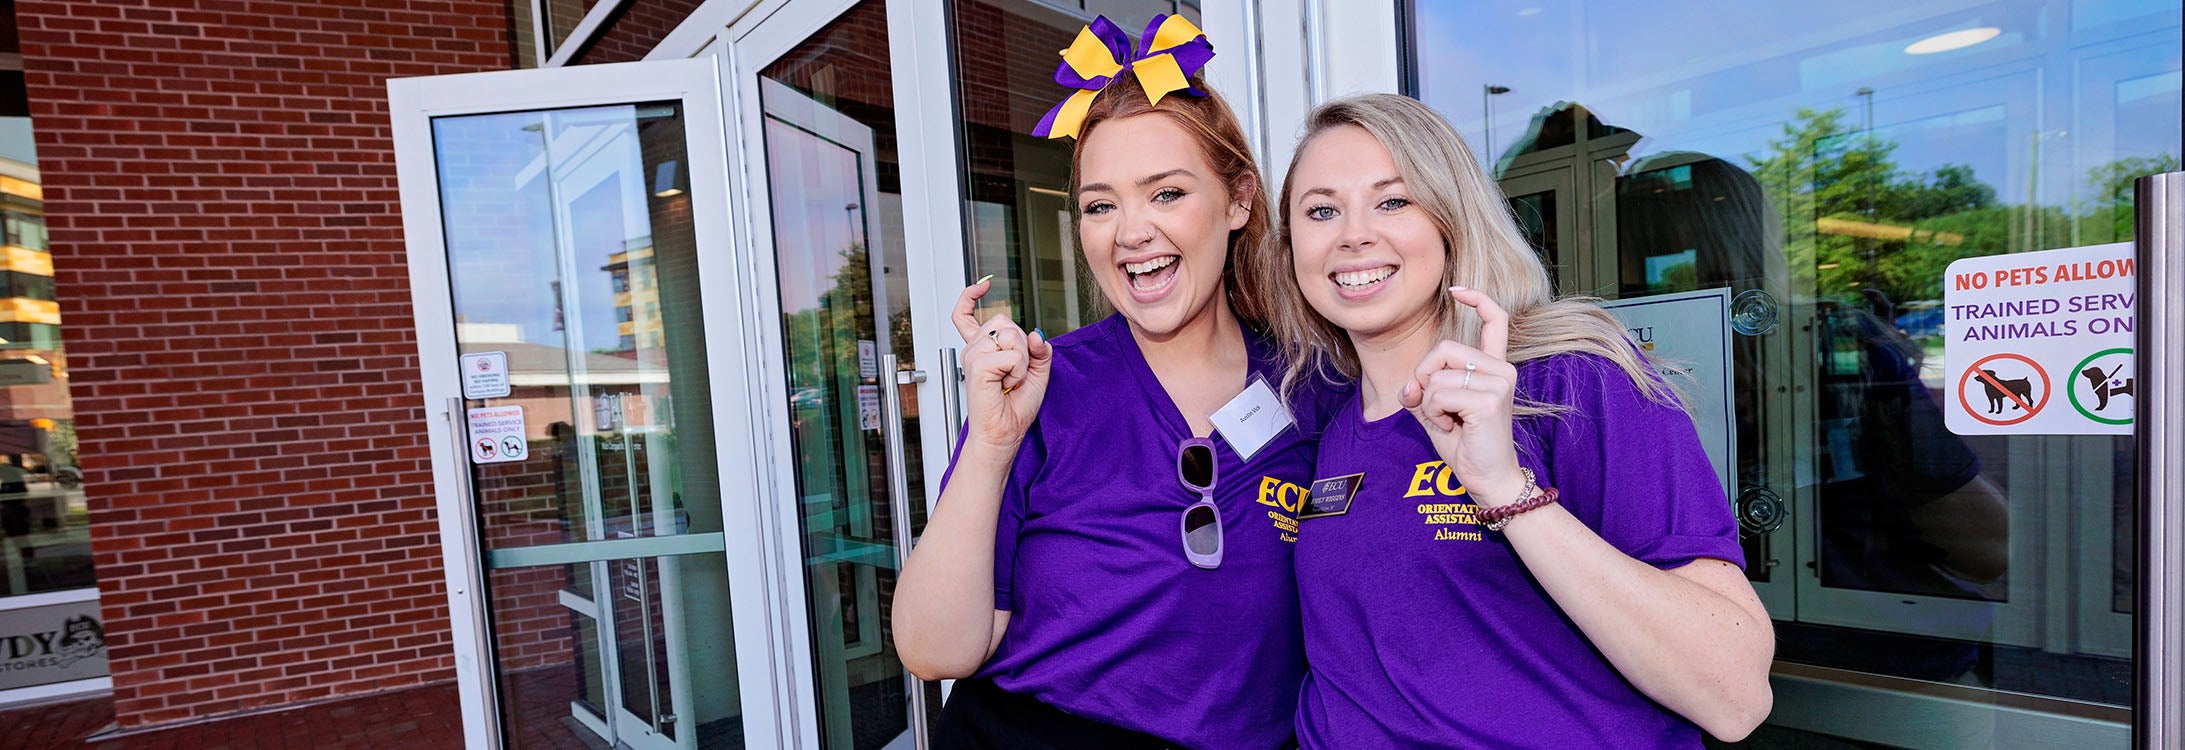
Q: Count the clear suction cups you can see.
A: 2